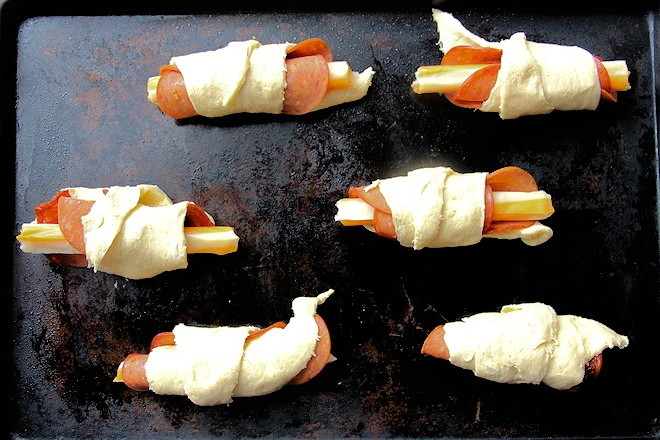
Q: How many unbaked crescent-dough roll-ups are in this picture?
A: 6